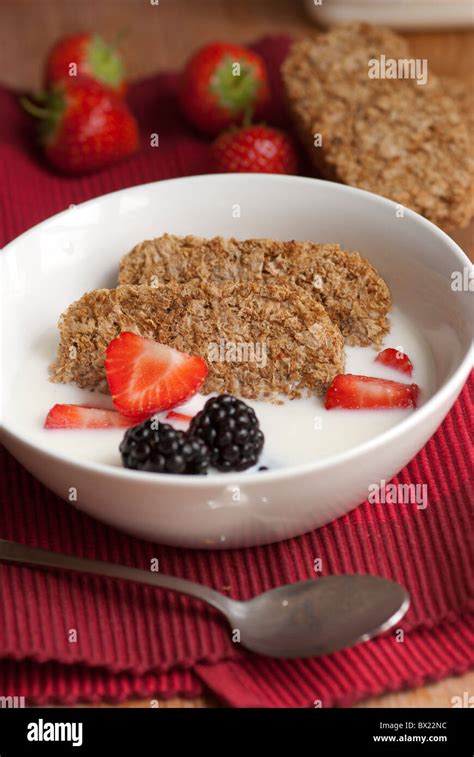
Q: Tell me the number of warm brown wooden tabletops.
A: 1